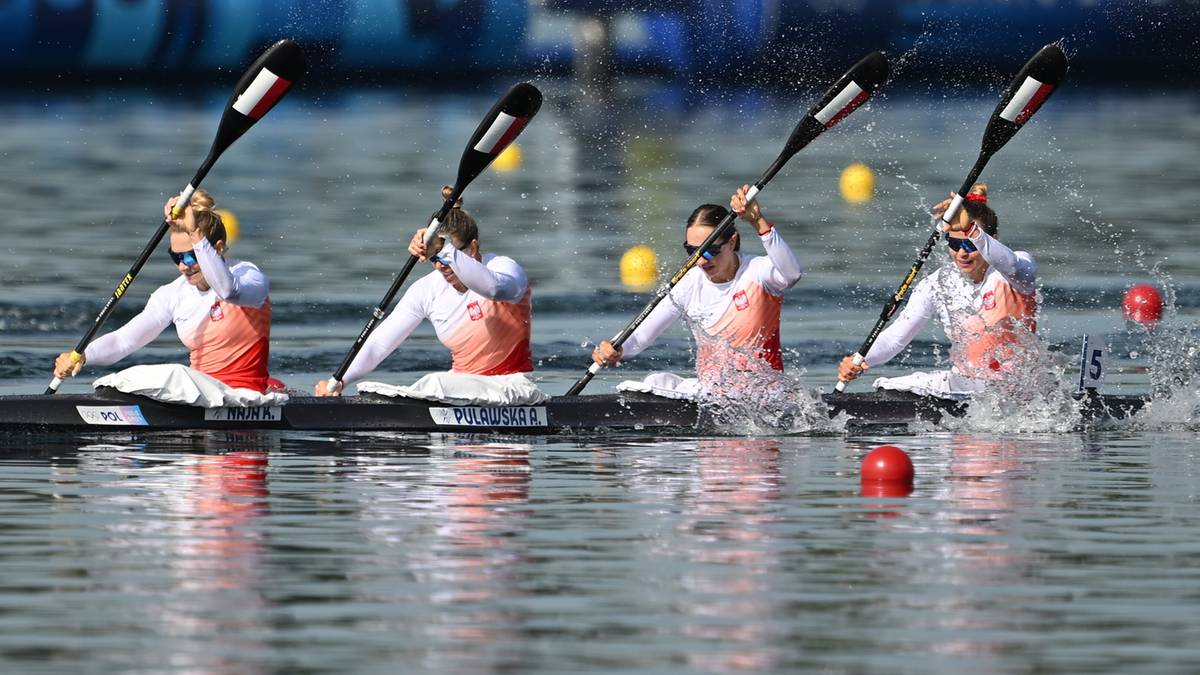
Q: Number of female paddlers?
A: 4